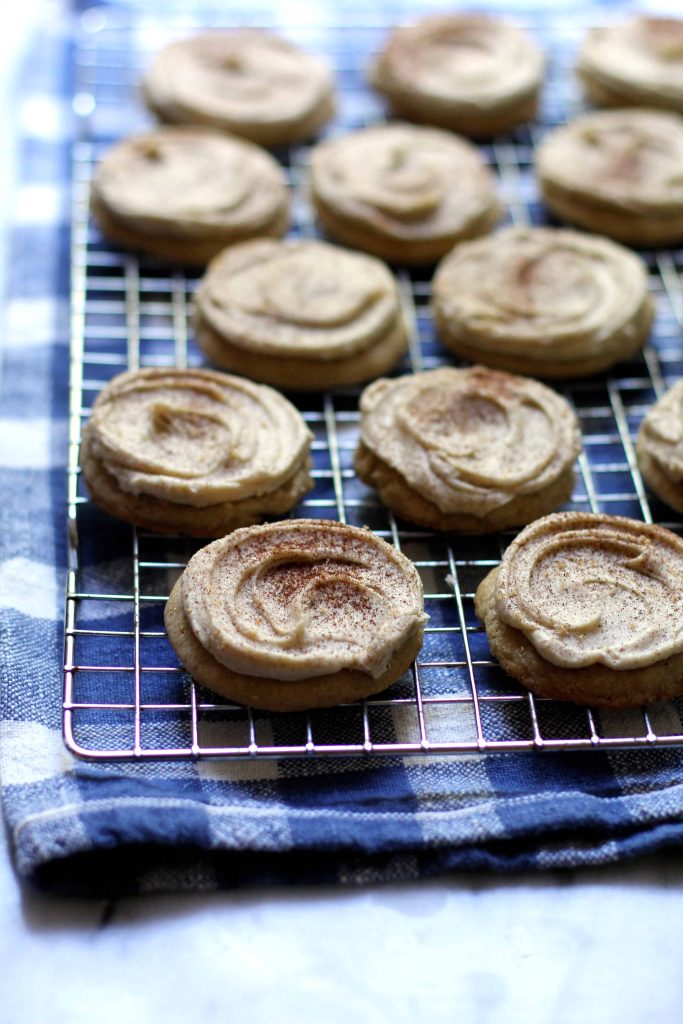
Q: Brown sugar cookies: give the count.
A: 13